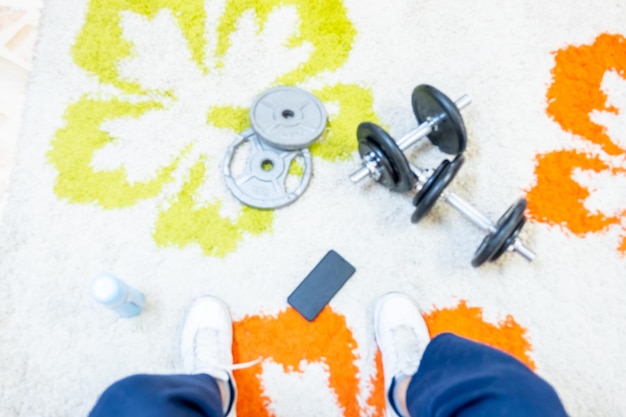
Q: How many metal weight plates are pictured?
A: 2